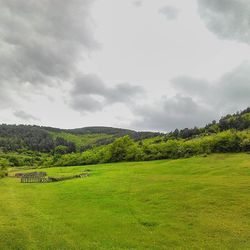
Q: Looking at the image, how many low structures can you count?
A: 1